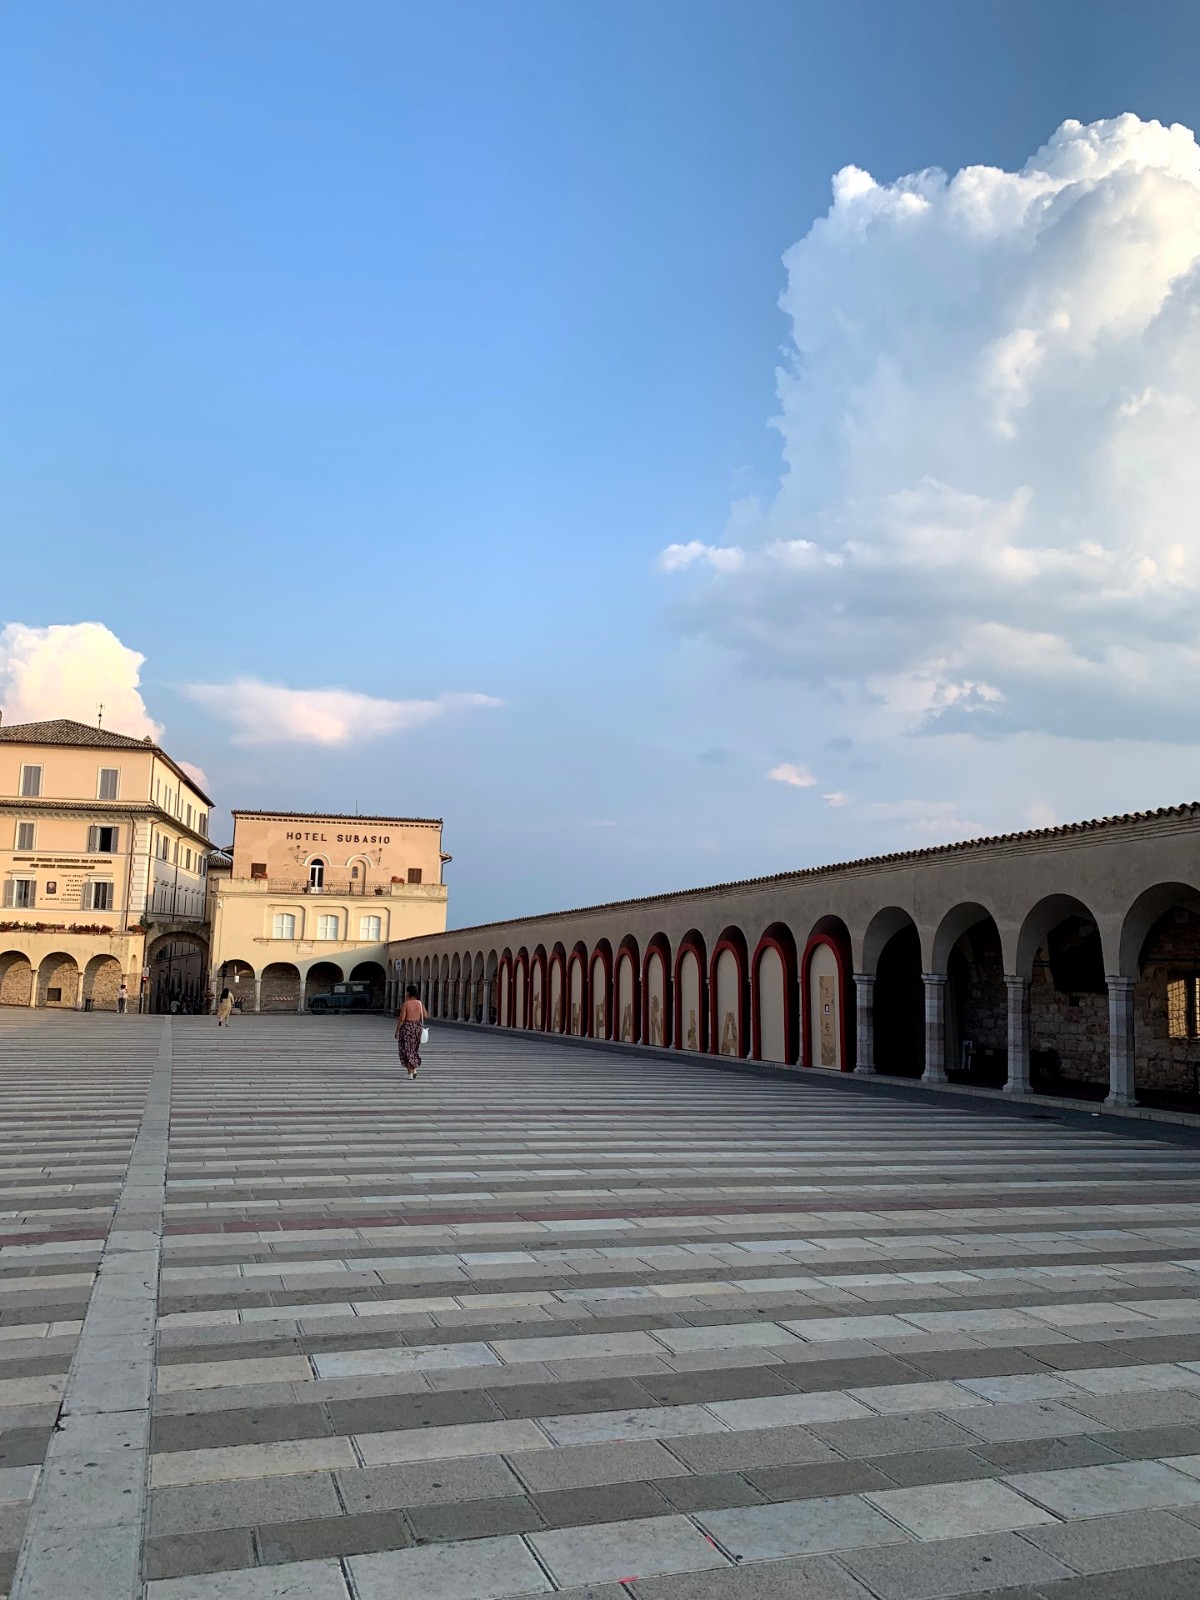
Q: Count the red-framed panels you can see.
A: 12